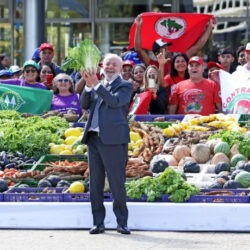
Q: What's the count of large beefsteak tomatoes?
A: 0